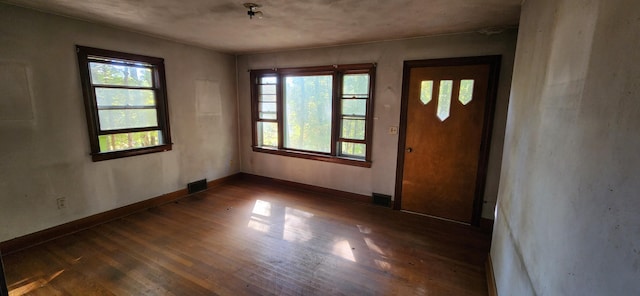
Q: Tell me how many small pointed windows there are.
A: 3